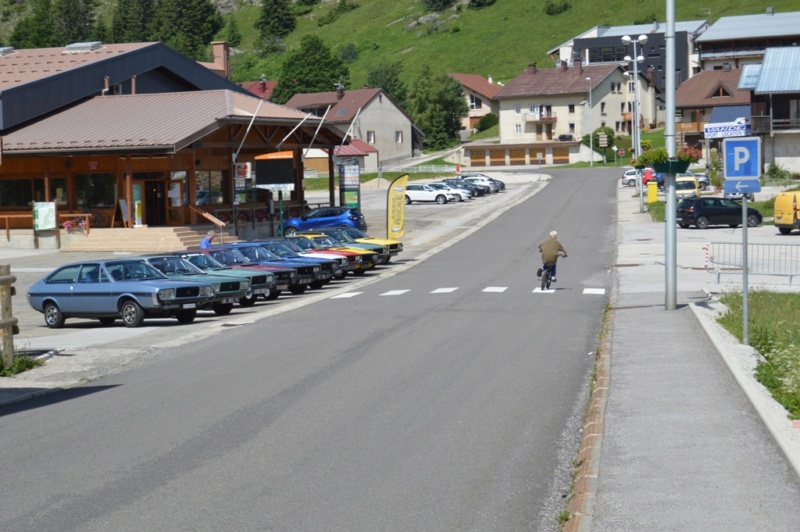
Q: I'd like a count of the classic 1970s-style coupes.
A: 11